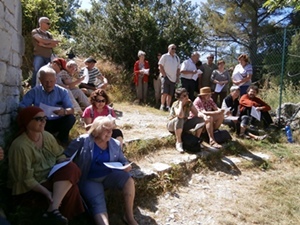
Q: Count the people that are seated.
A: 11